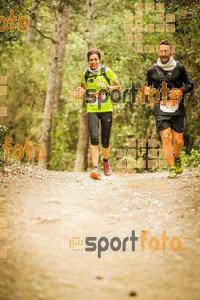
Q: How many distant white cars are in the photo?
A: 0